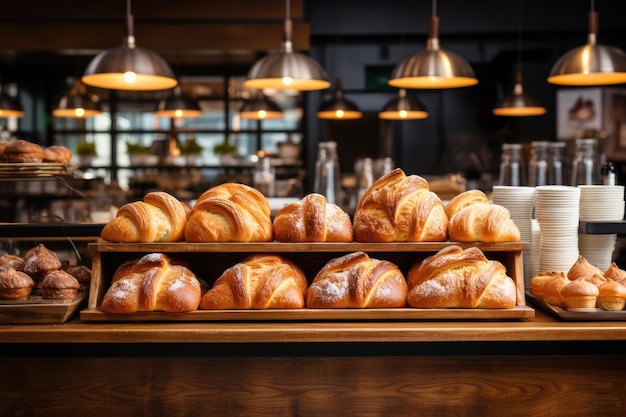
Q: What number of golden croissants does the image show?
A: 9